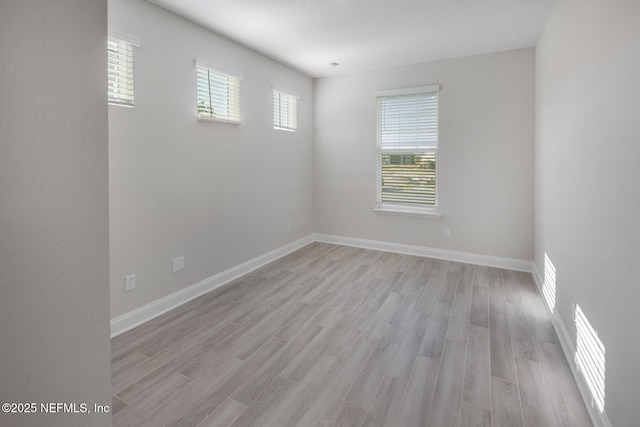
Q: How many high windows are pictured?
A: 3